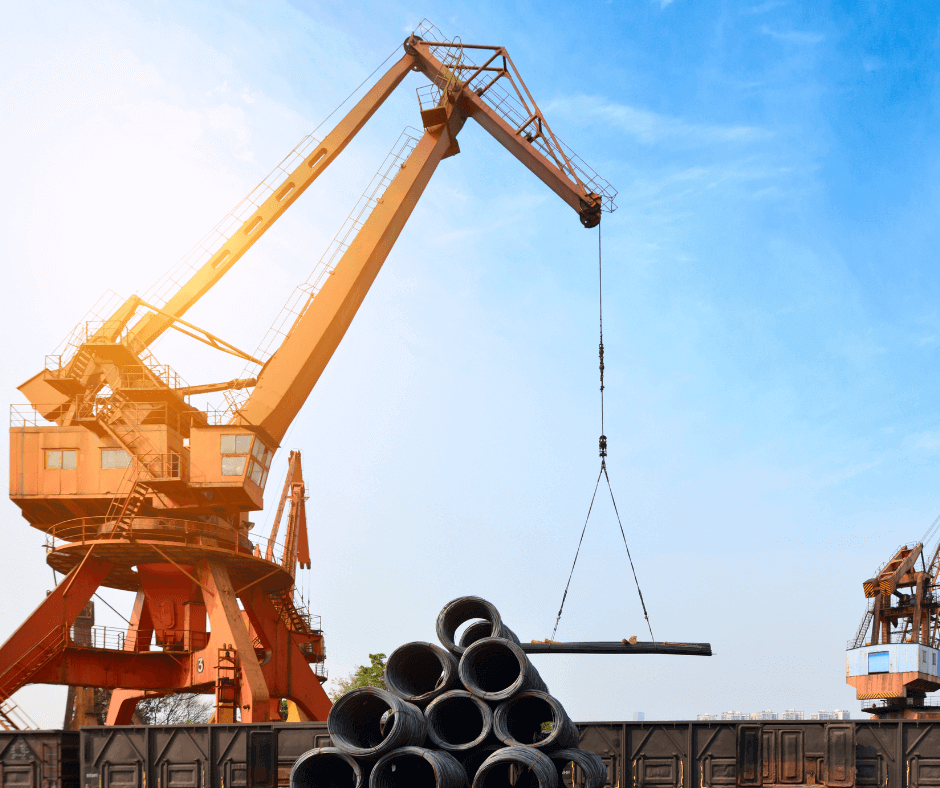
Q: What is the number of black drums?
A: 11